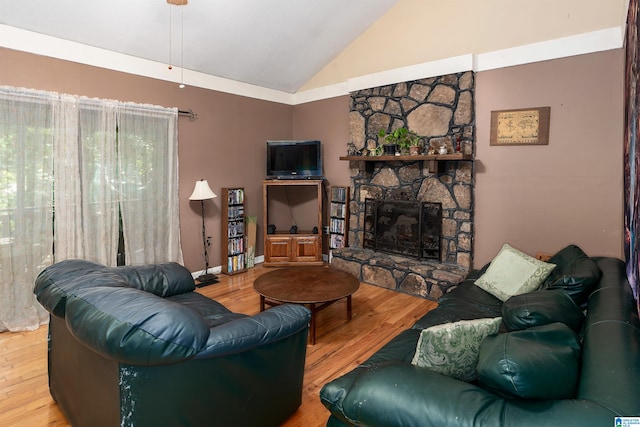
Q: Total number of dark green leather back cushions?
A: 3